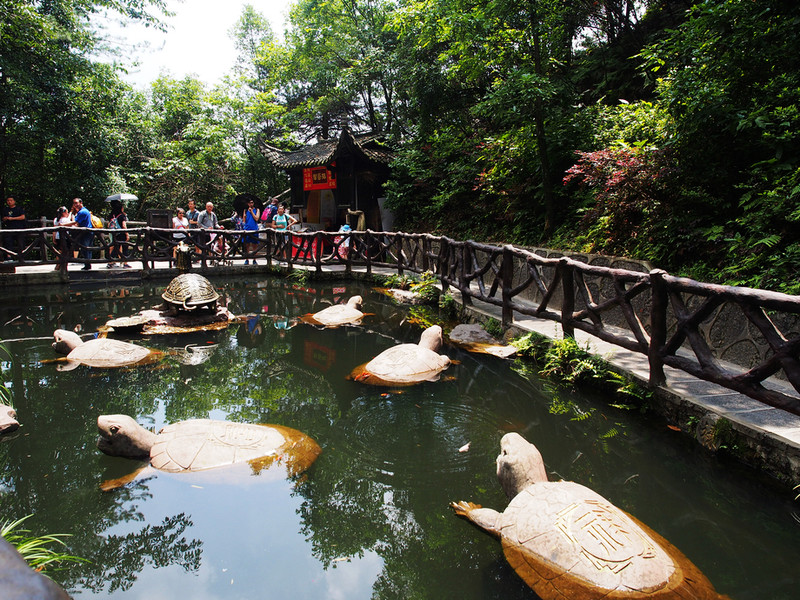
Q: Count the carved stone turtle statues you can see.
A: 6